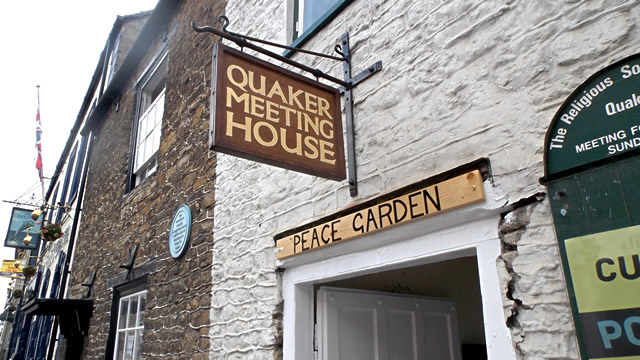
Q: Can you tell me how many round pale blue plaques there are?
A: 1